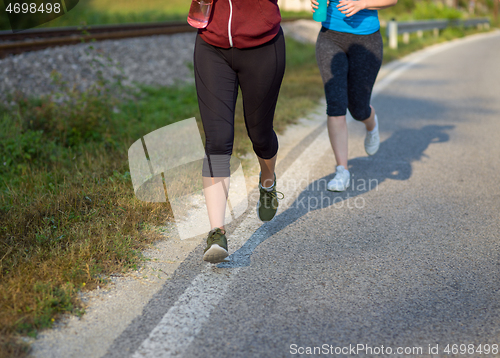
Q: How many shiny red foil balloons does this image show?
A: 0